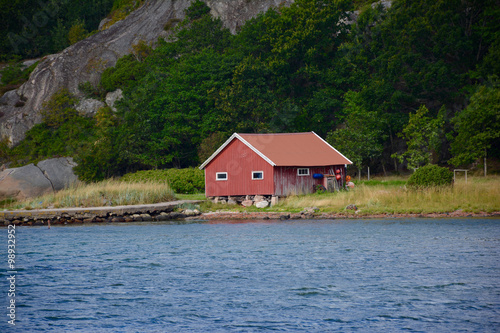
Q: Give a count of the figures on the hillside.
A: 0